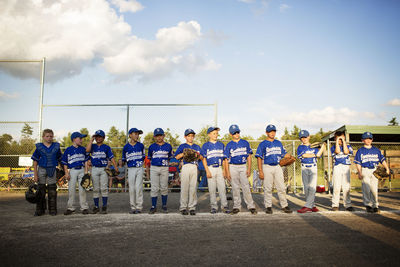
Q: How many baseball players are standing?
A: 12